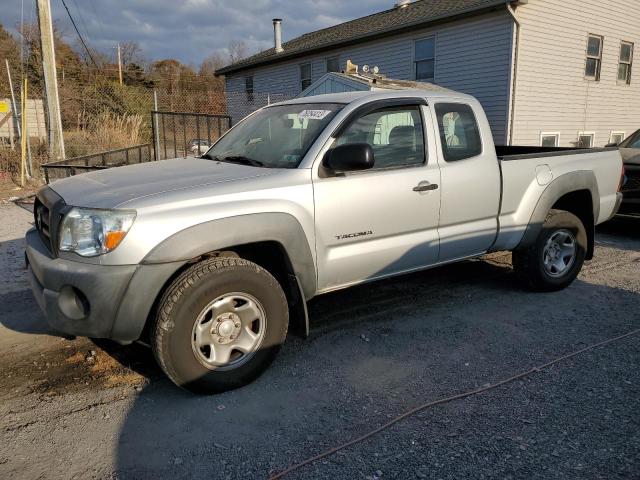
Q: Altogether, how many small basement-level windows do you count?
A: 3